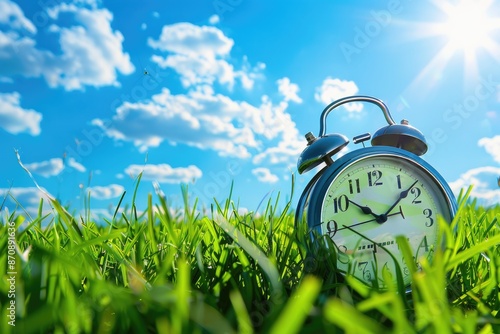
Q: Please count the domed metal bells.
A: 2